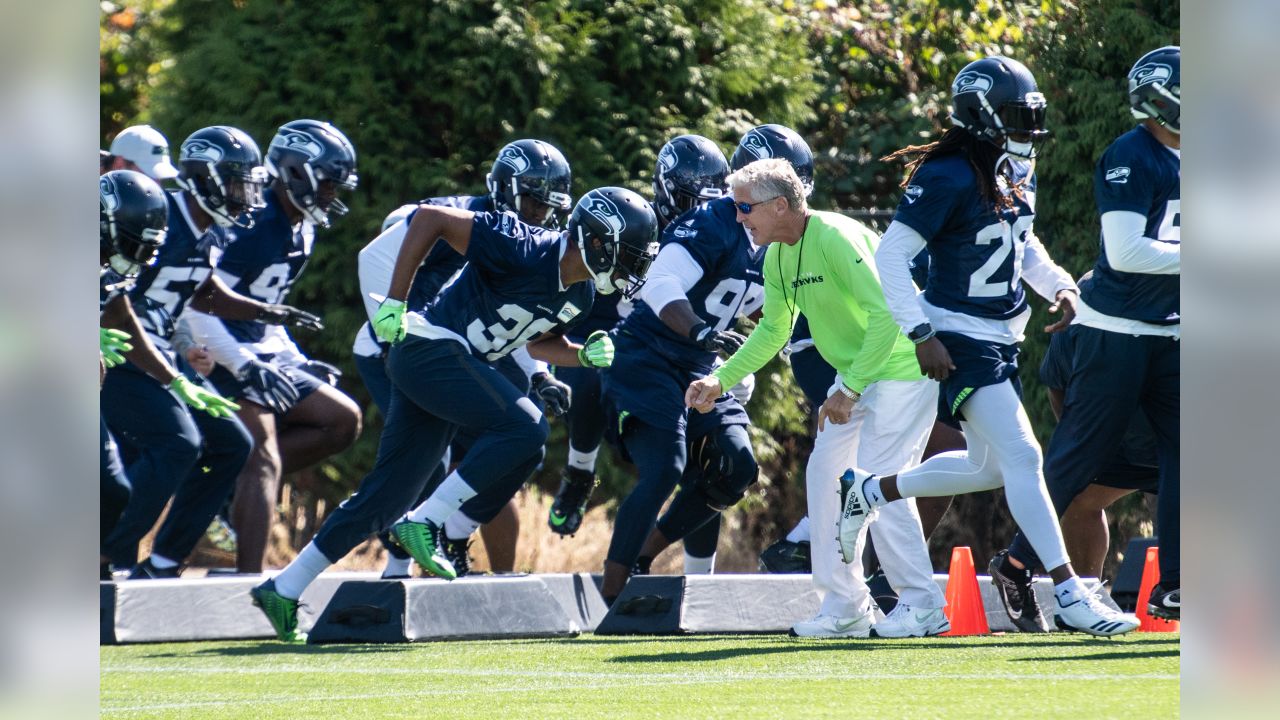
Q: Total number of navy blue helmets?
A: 9